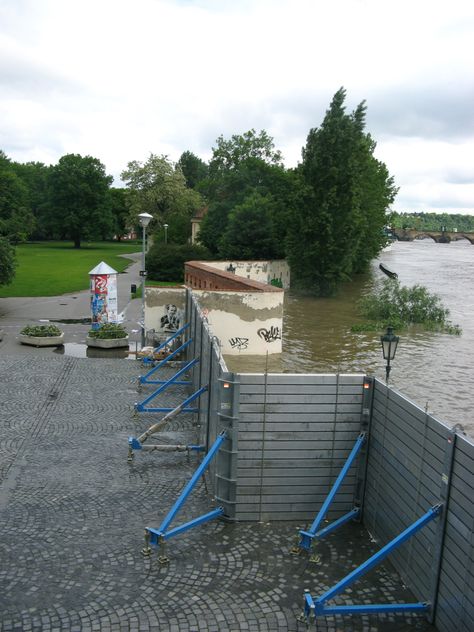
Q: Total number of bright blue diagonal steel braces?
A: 7